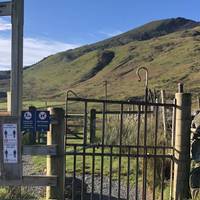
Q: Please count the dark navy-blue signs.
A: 2